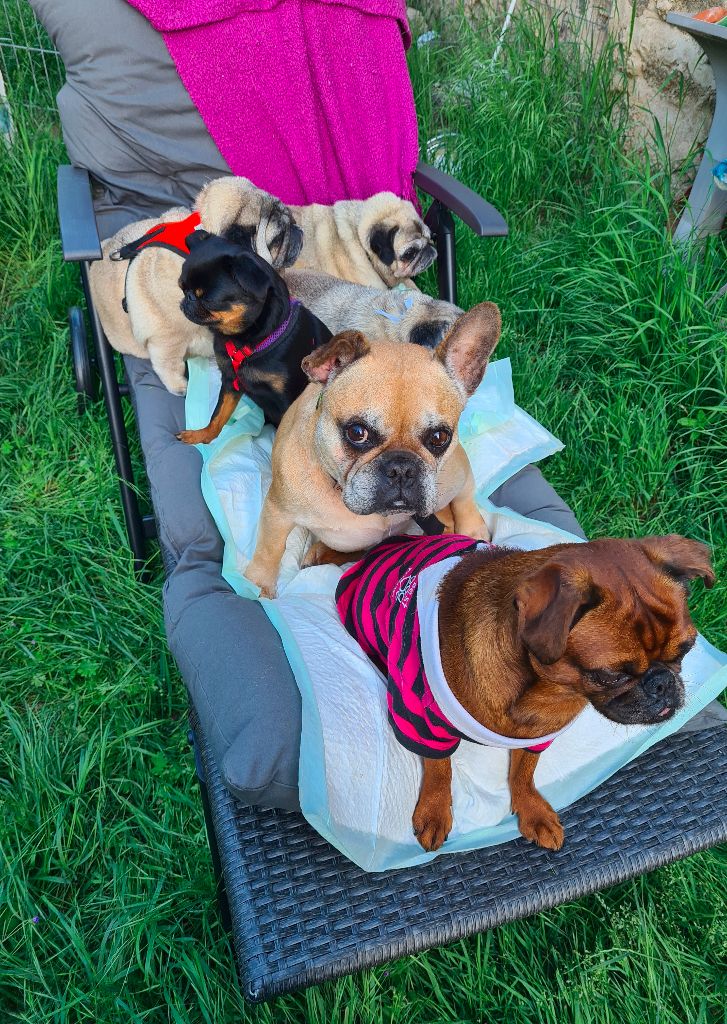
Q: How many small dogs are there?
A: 6